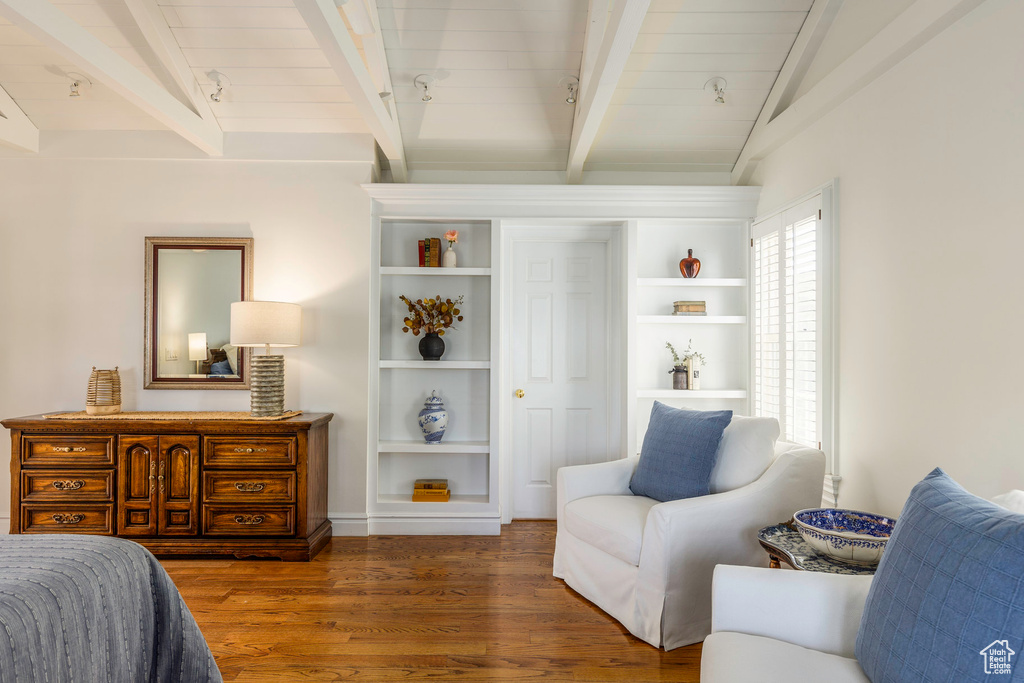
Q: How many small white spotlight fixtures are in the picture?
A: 5